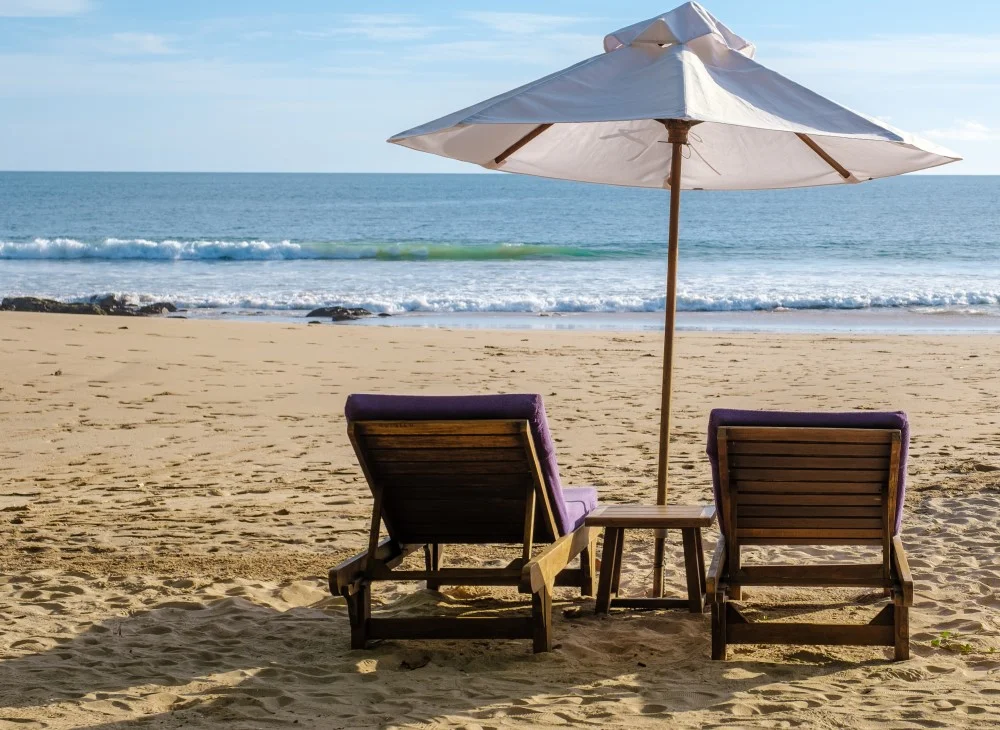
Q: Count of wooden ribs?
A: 2